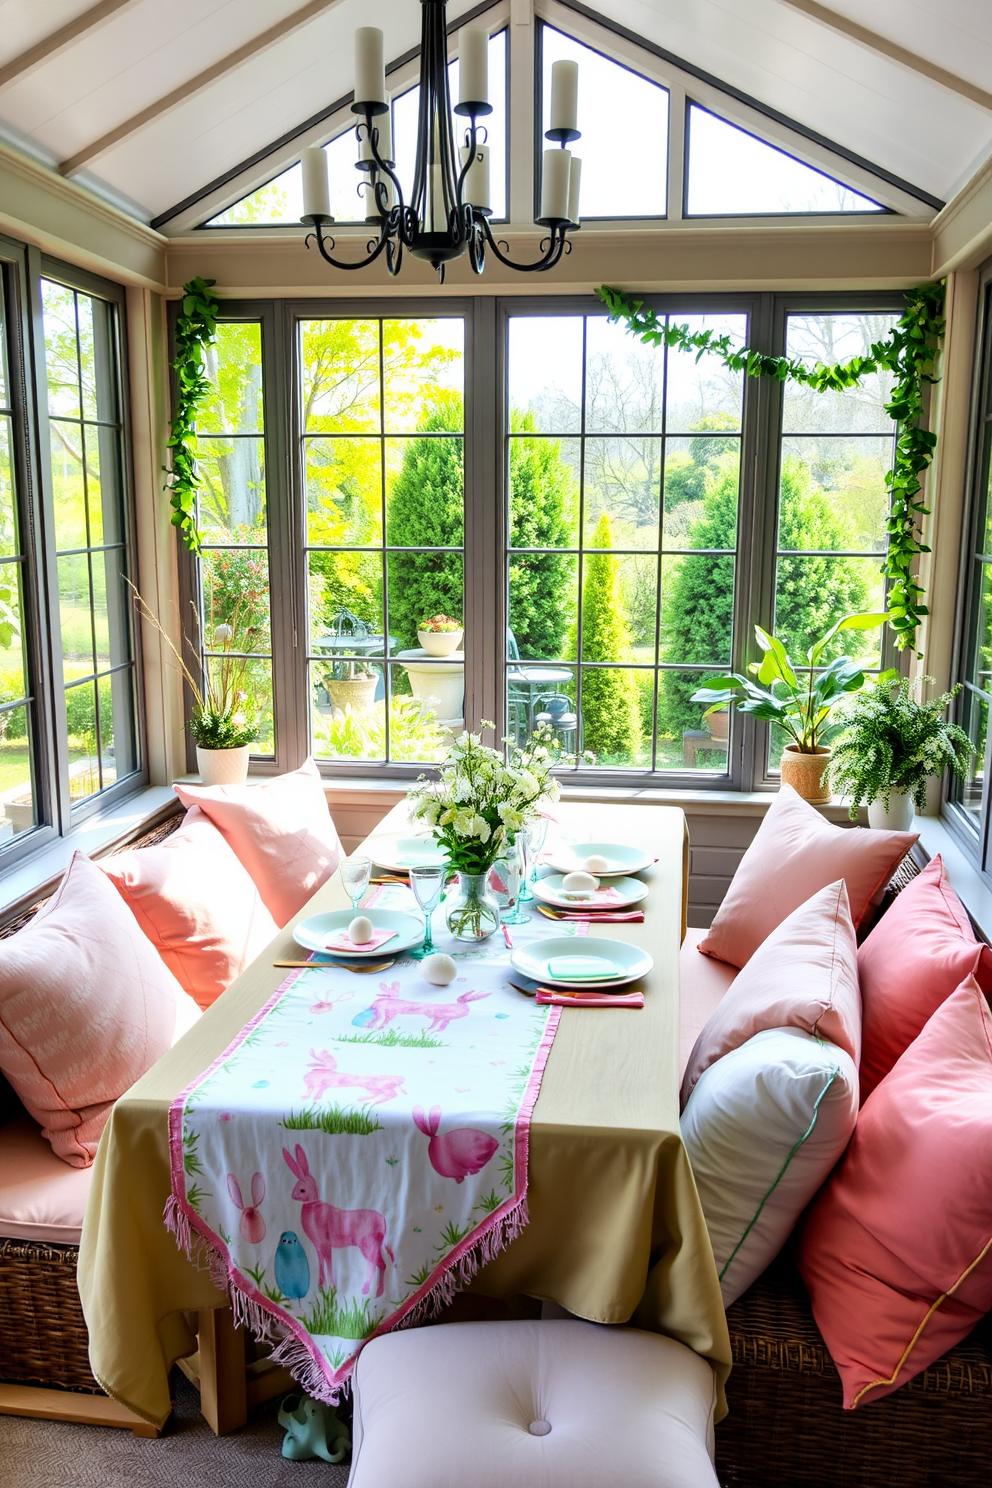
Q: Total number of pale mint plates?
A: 5